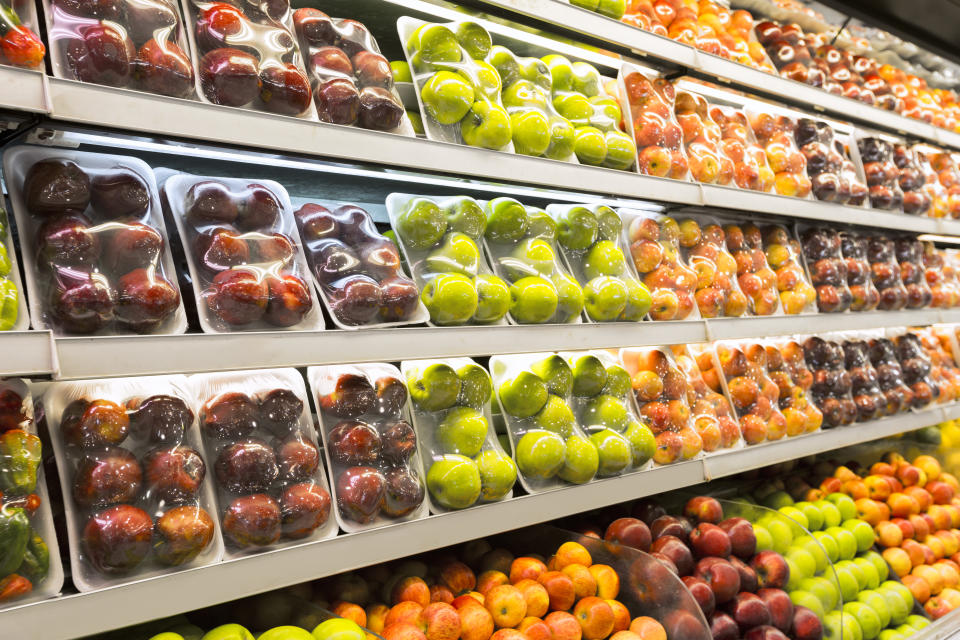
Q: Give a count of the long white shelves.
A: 4